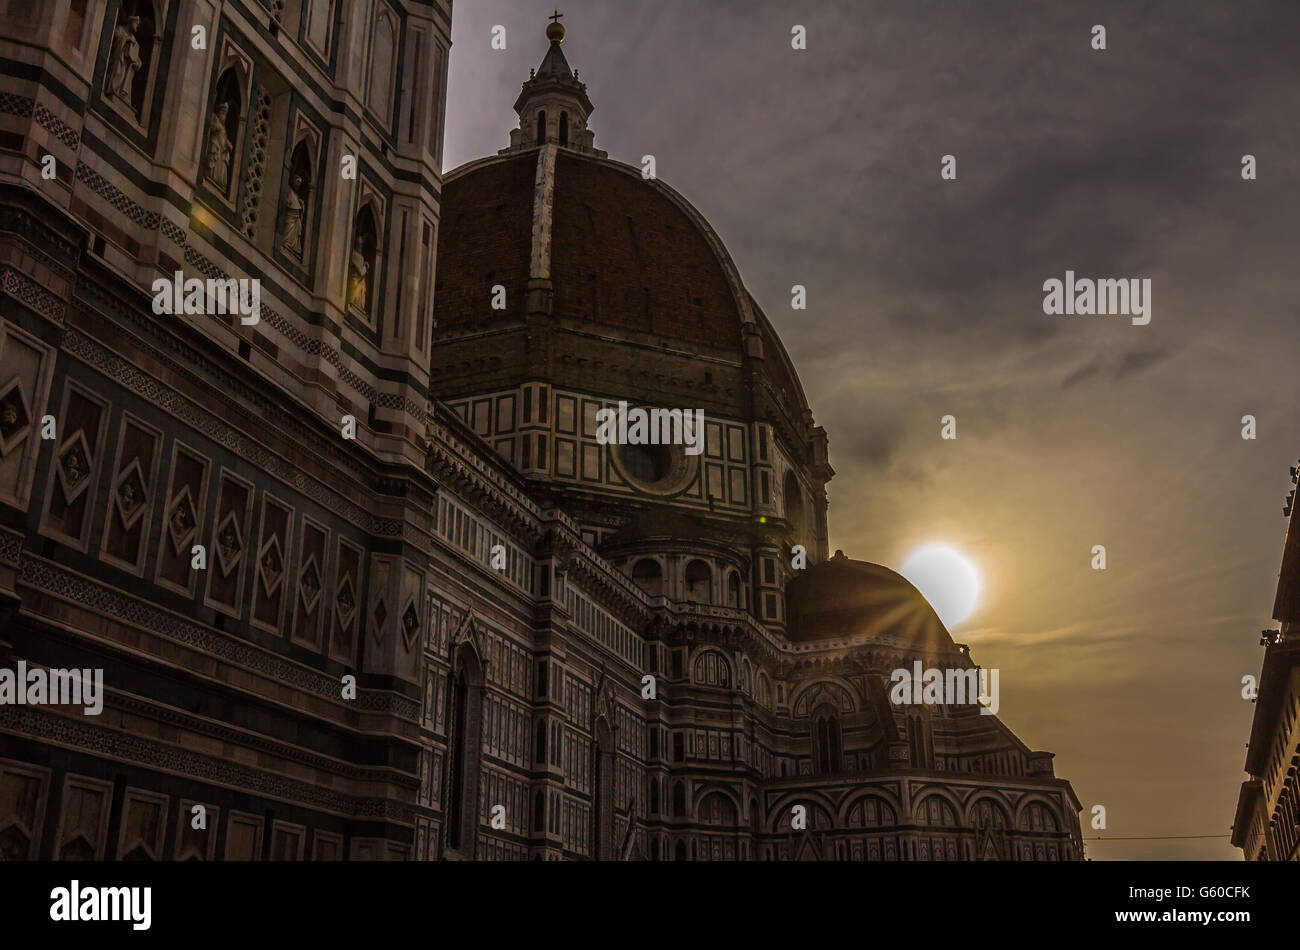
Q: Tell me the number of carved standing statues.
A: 4